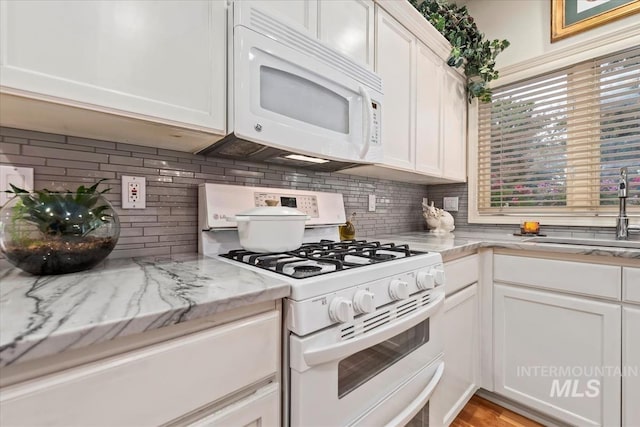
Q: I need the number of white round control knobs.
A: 5